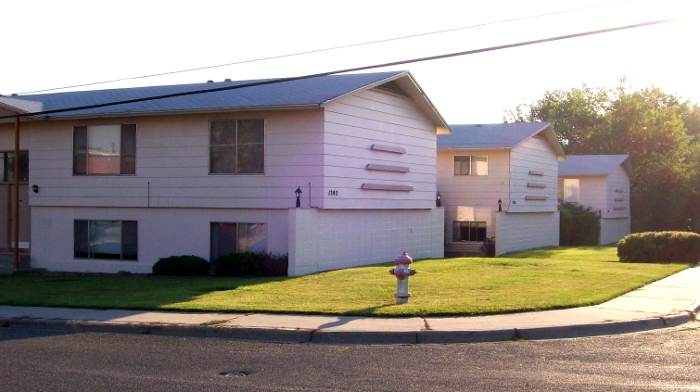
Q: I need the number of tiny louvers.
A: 9